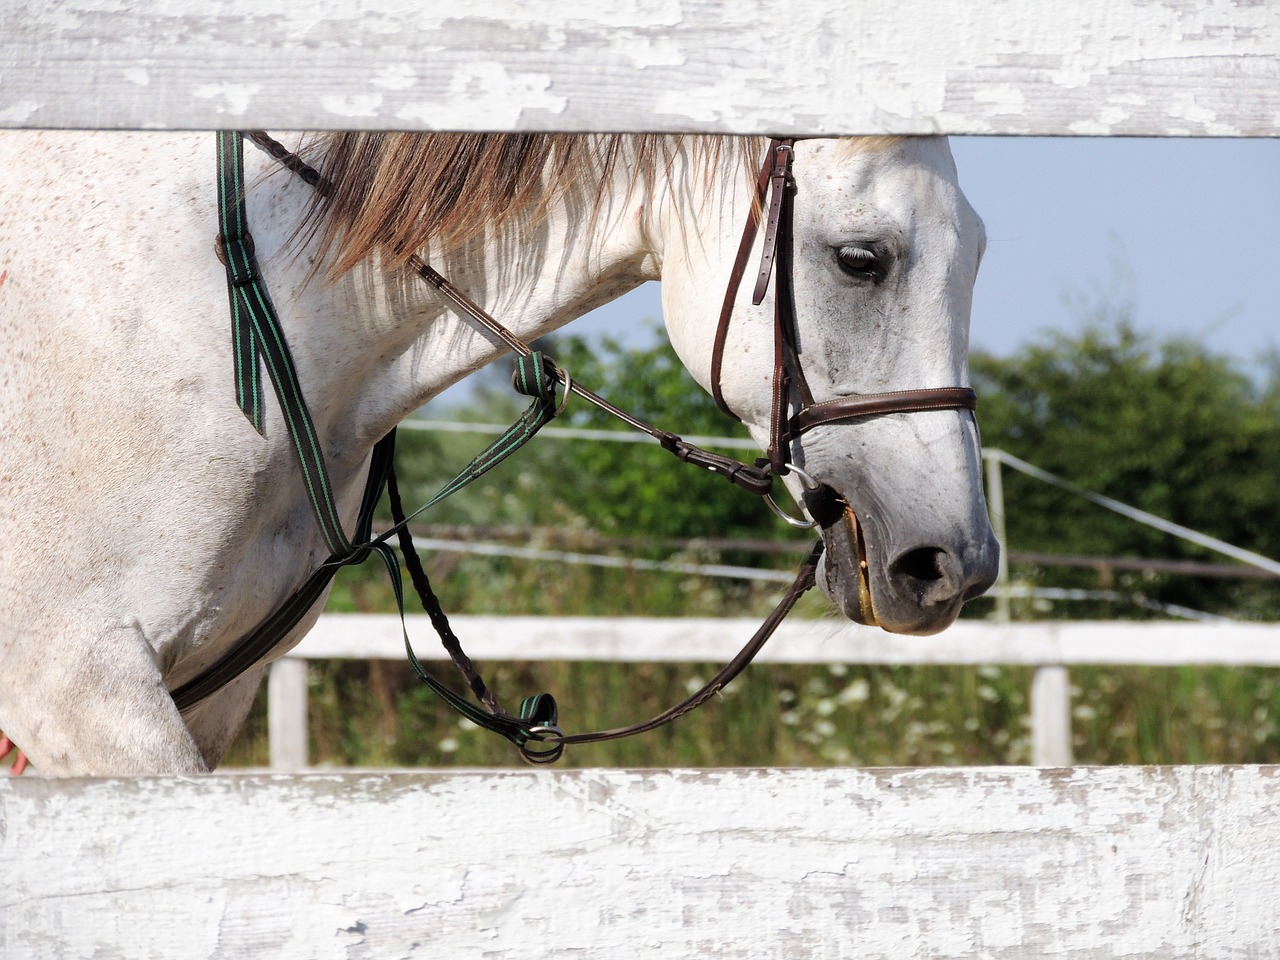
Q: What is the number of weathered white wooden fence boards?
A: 2